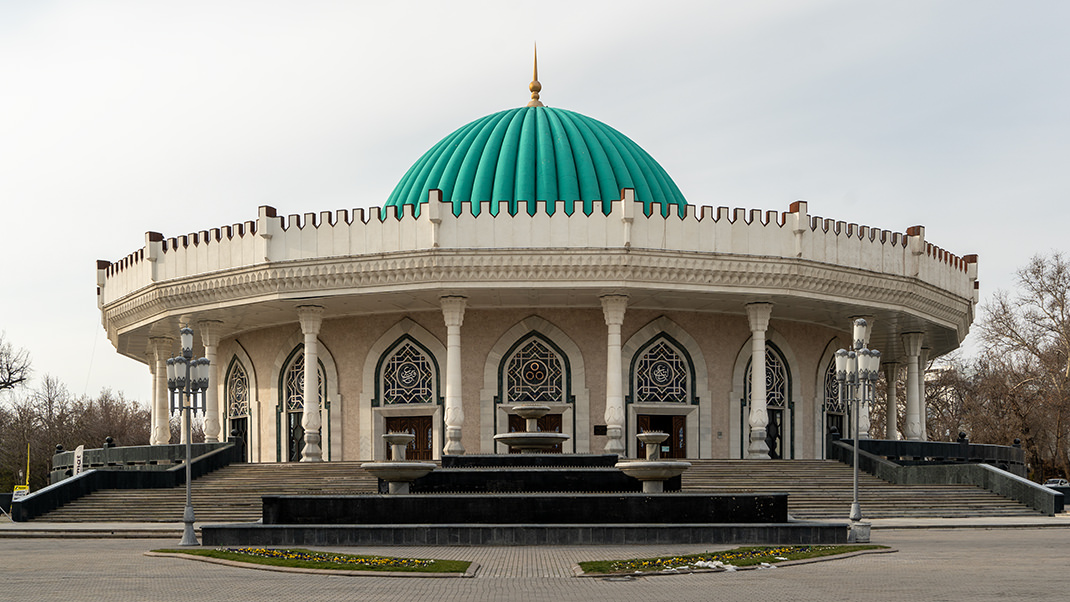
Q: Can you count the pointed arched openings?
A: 7